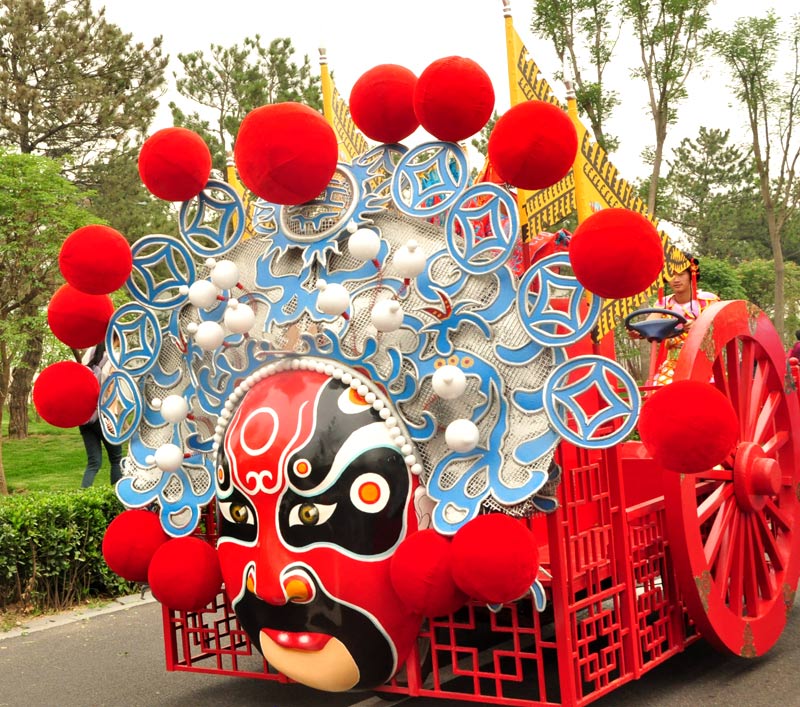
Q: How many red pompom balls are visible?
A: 14